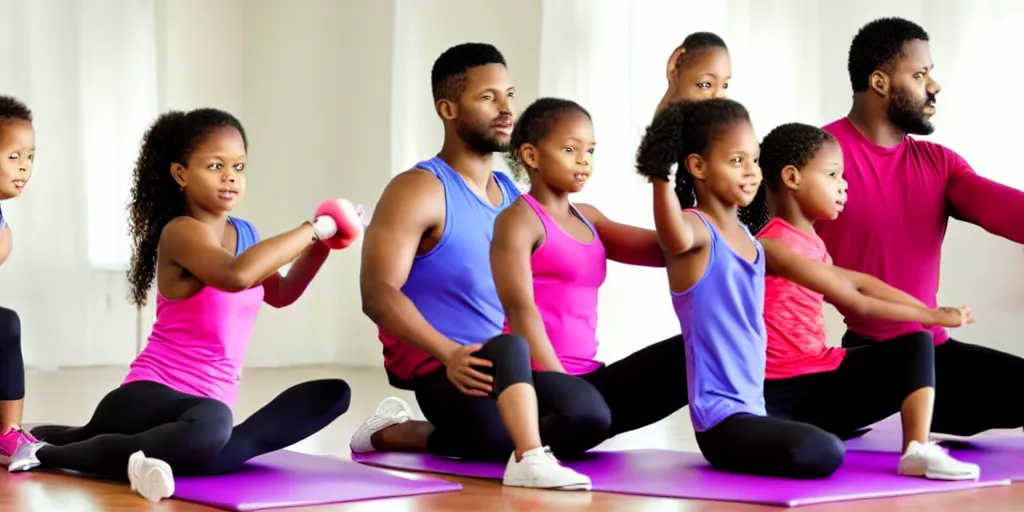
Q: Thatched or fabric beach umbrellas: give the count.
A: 0